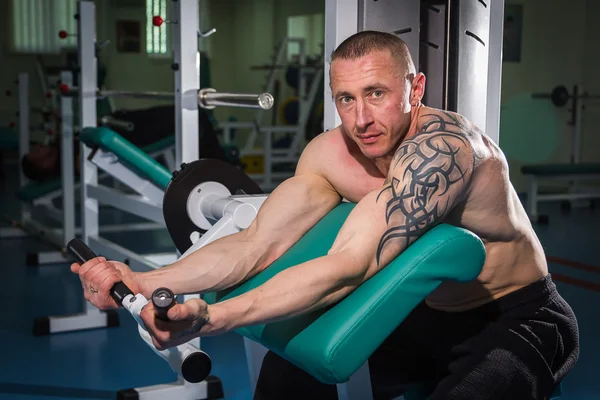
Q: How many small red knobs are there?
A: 3